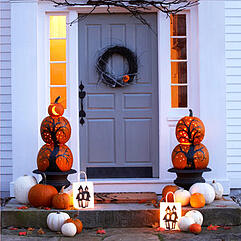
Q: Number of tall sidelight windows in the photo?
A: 2